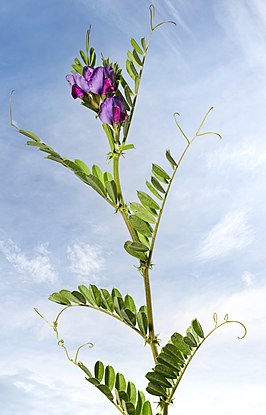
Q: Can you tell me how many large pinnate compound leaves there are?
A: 6